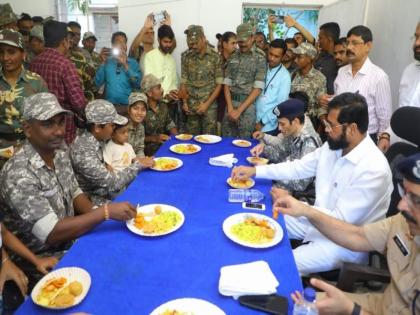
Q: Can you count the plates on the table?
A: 11